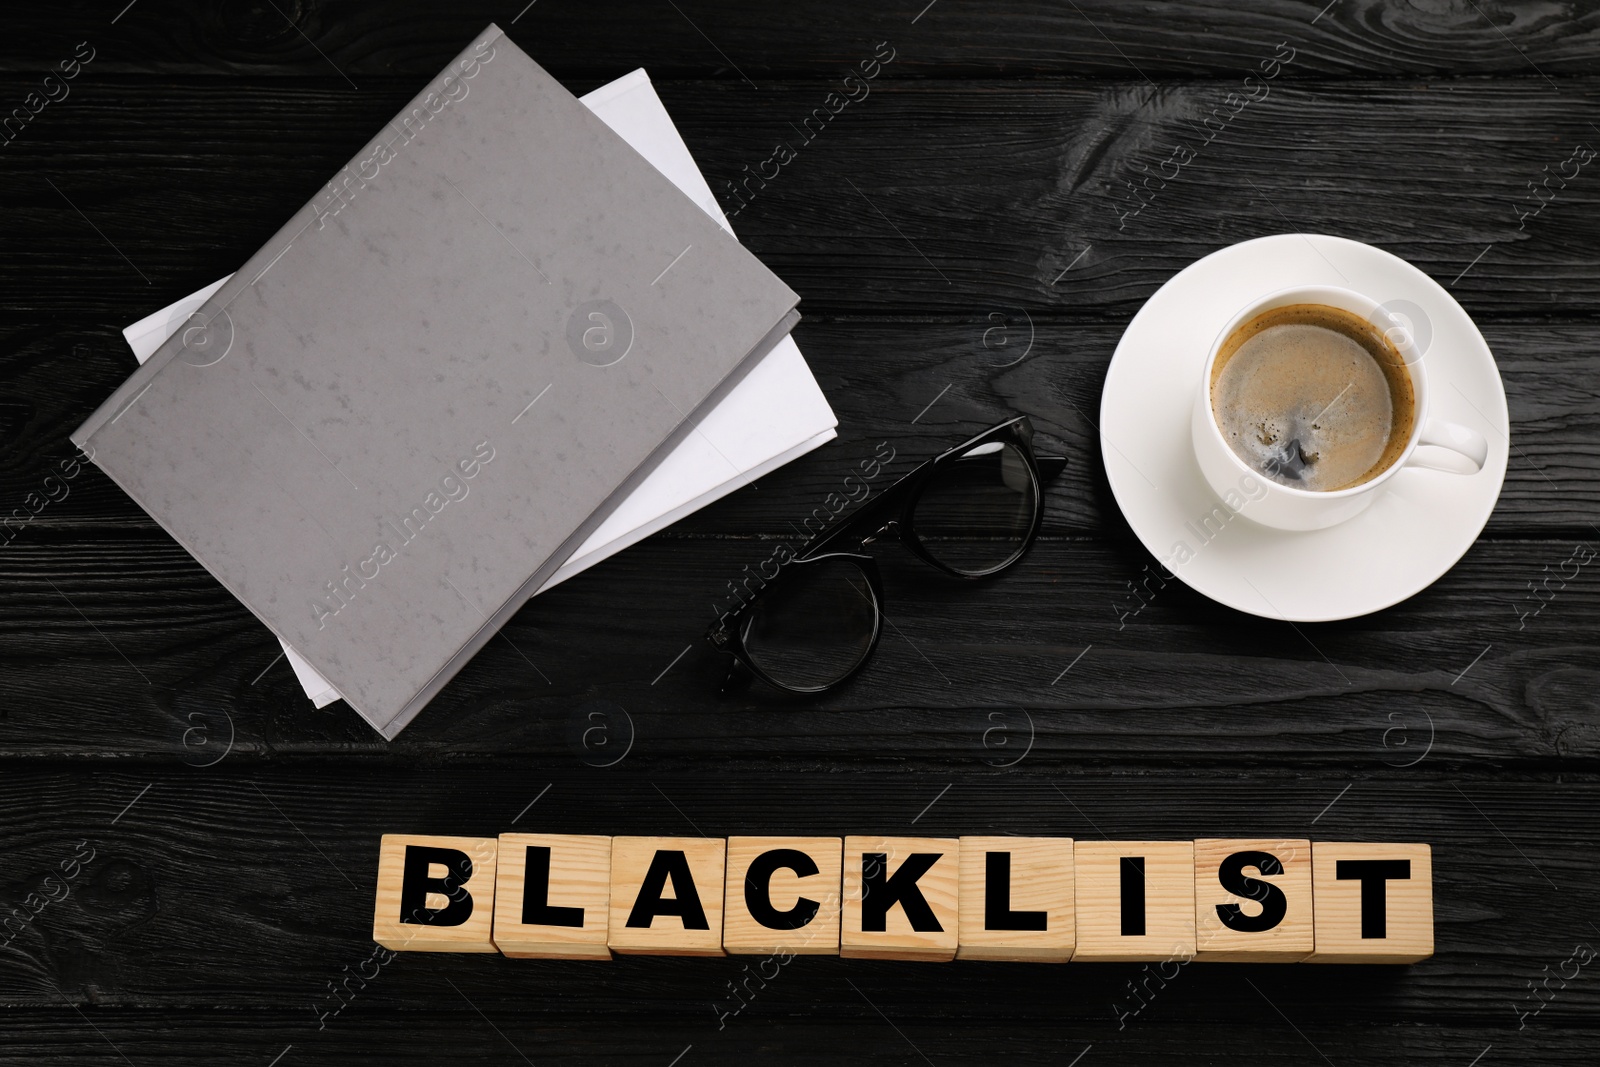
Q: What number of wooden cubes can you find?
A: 9